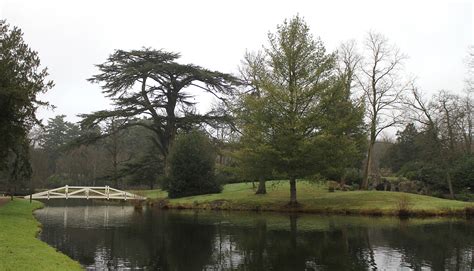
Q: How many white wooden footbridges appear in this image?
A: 1